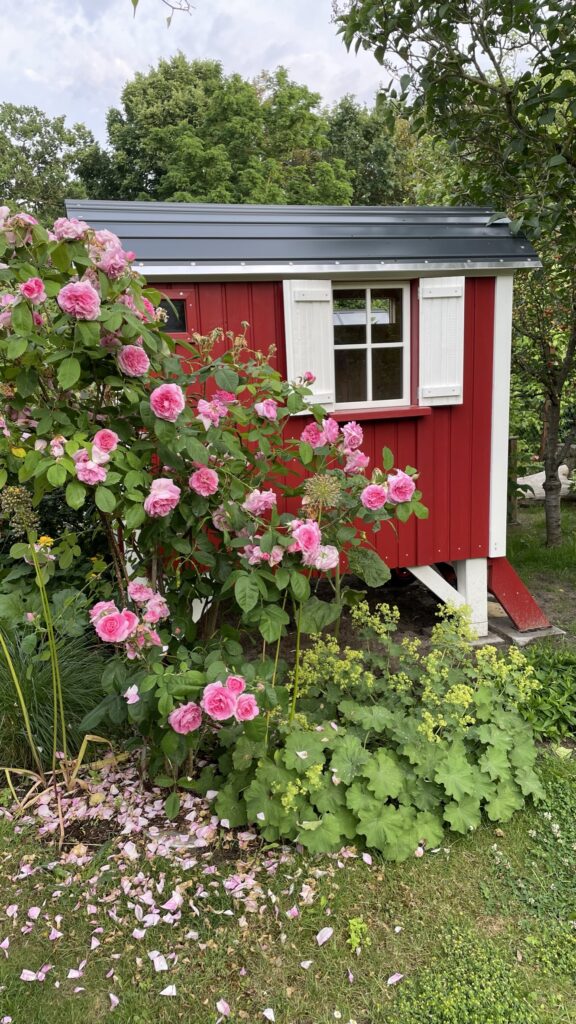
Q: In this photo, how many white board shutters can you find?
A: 2